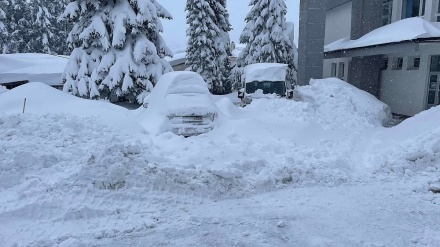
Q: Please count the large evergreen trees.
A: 3